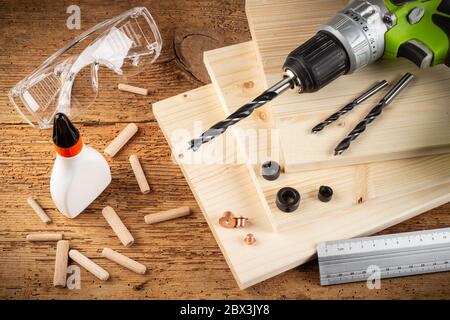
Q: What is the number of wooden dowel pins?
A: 10